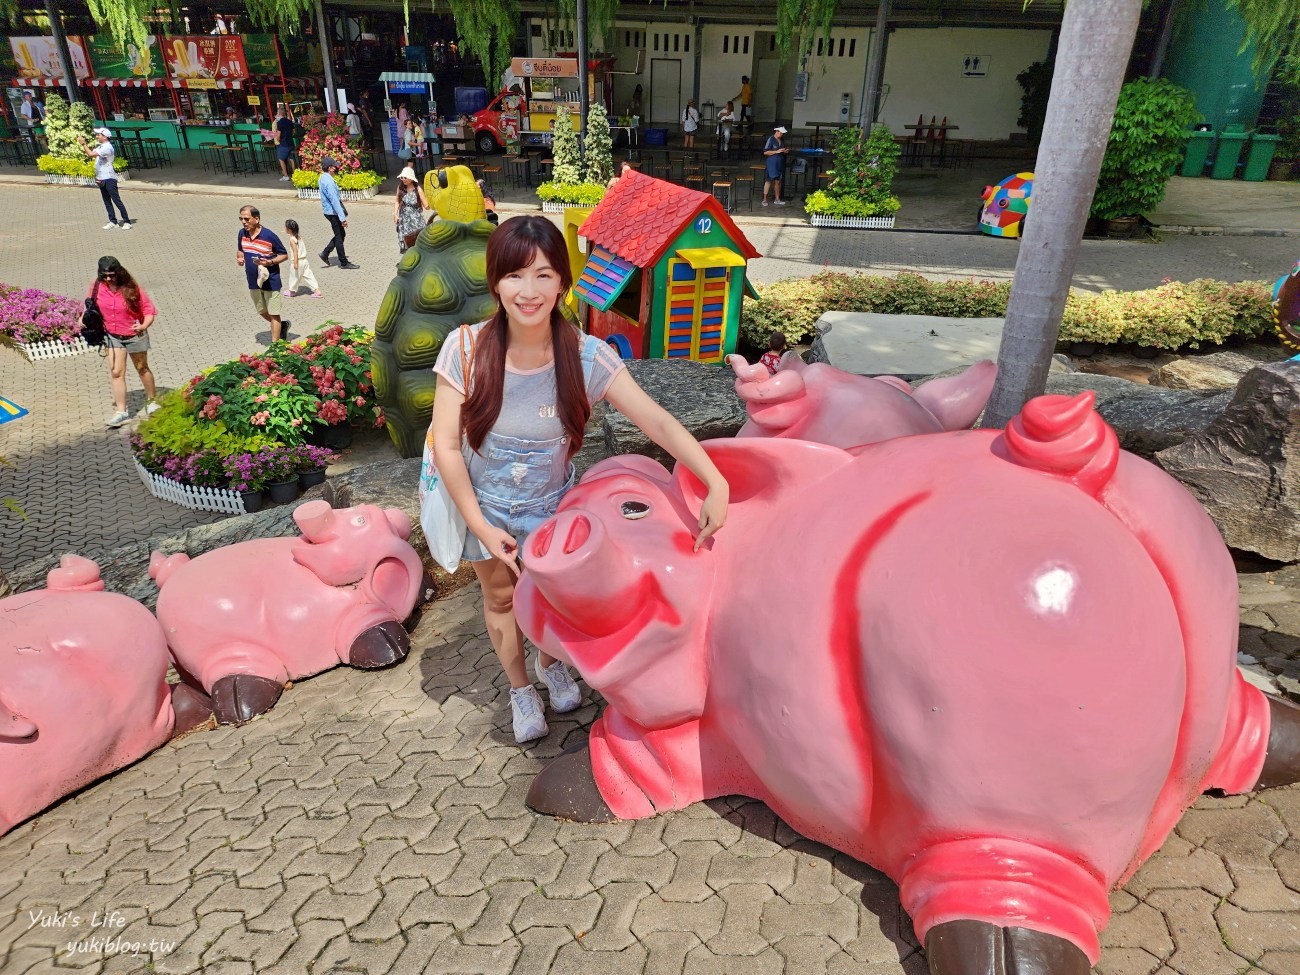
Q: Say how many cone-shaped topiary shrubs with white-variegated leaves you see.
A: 4